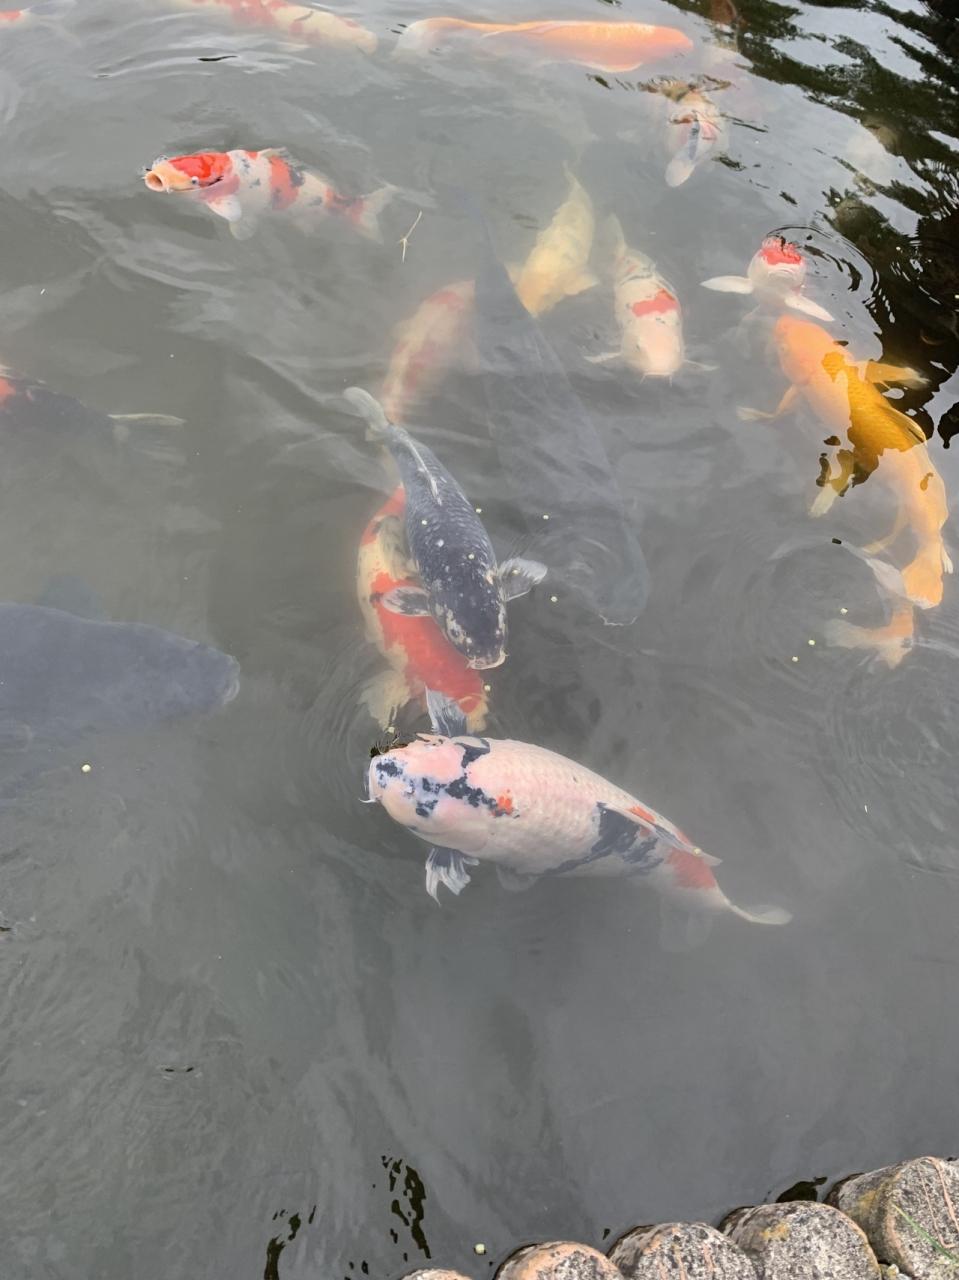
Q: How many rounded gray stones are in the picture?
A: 5